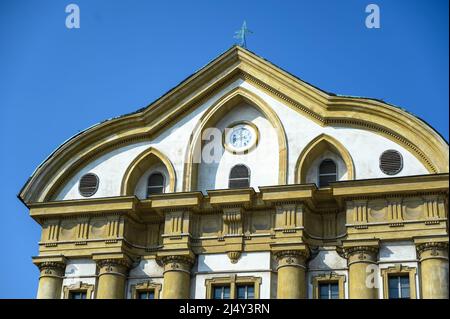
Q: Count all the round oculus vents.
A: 2